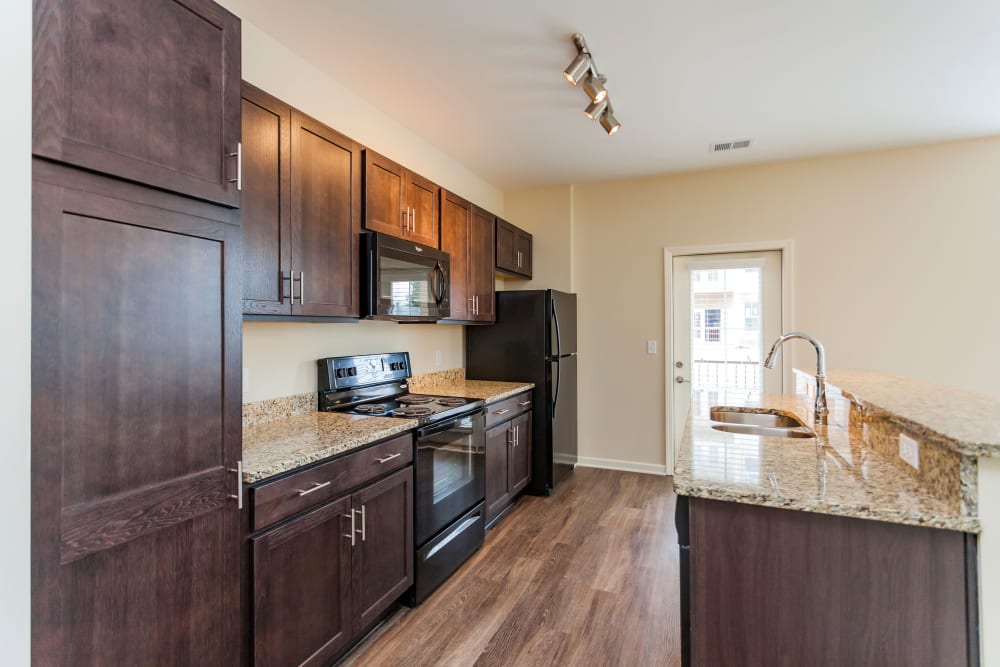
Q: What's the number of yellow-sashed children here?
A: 0